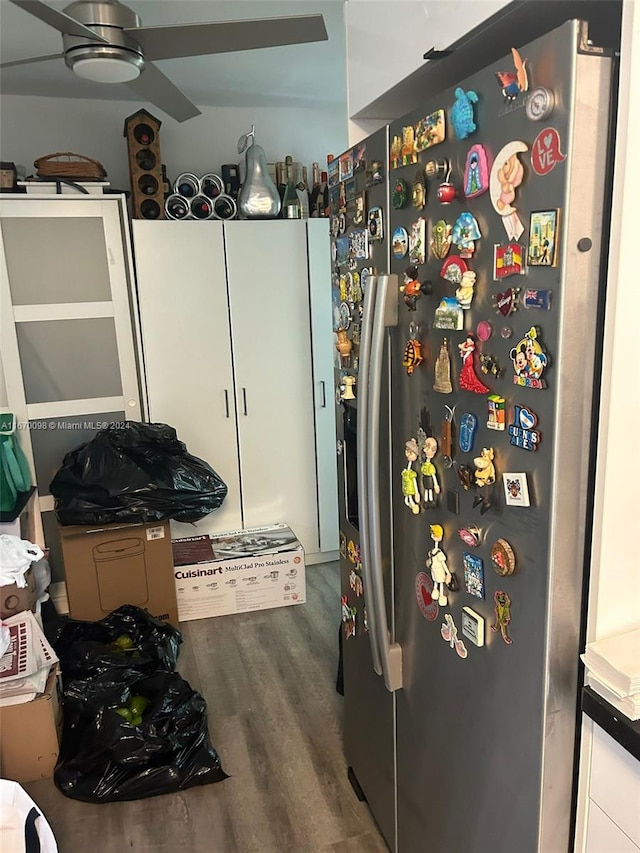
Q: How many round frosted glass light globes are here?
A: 1